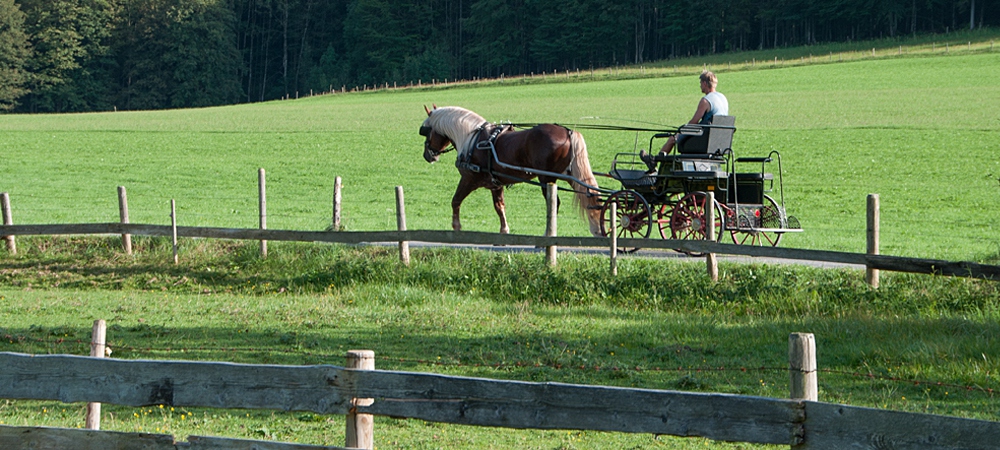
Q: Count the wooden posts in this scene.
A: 13